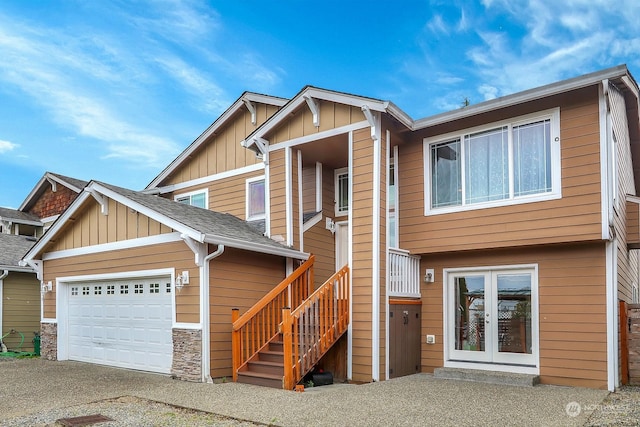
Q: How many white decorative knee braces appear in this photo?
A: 8